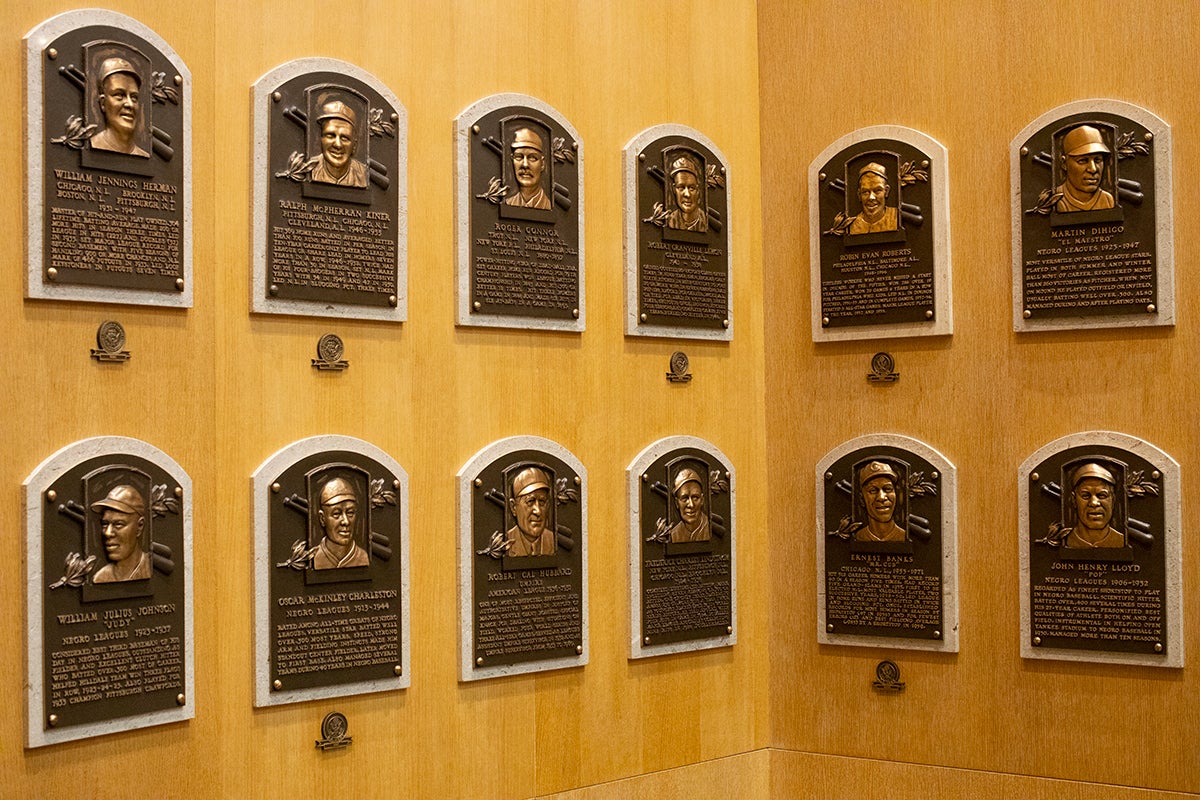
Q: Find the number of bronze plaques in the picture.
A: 12